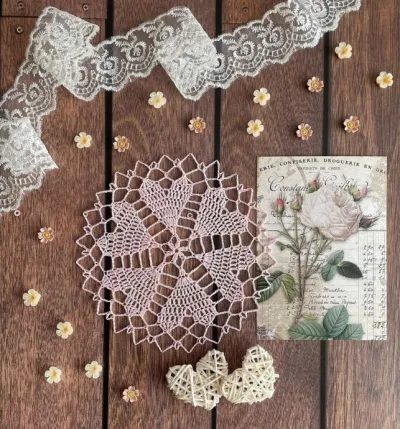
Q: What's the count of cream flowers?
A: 10